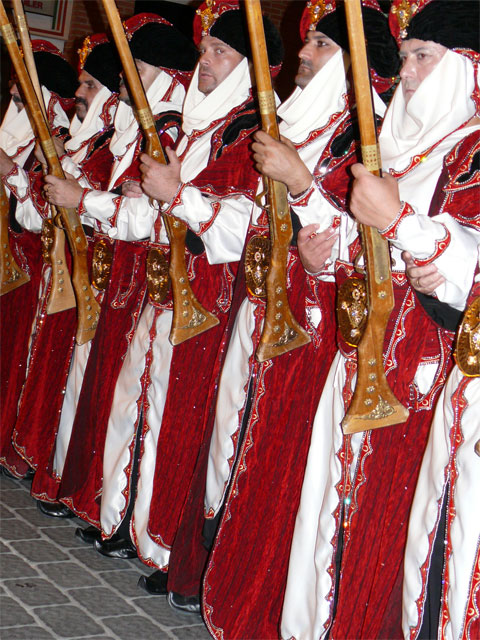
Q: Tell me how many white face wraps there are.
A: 6